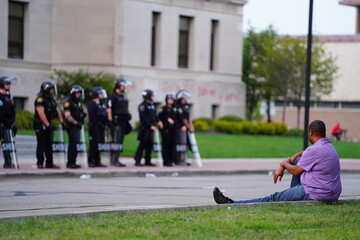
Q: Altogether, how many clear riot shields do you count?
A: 7